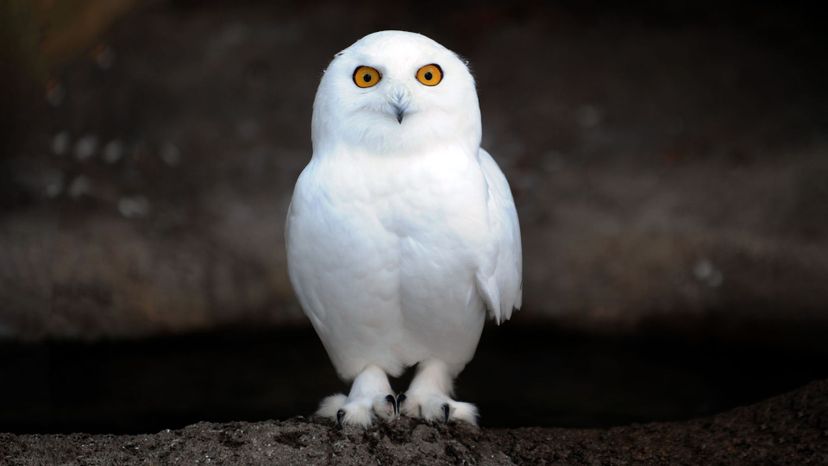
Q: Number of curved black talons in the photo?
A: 4